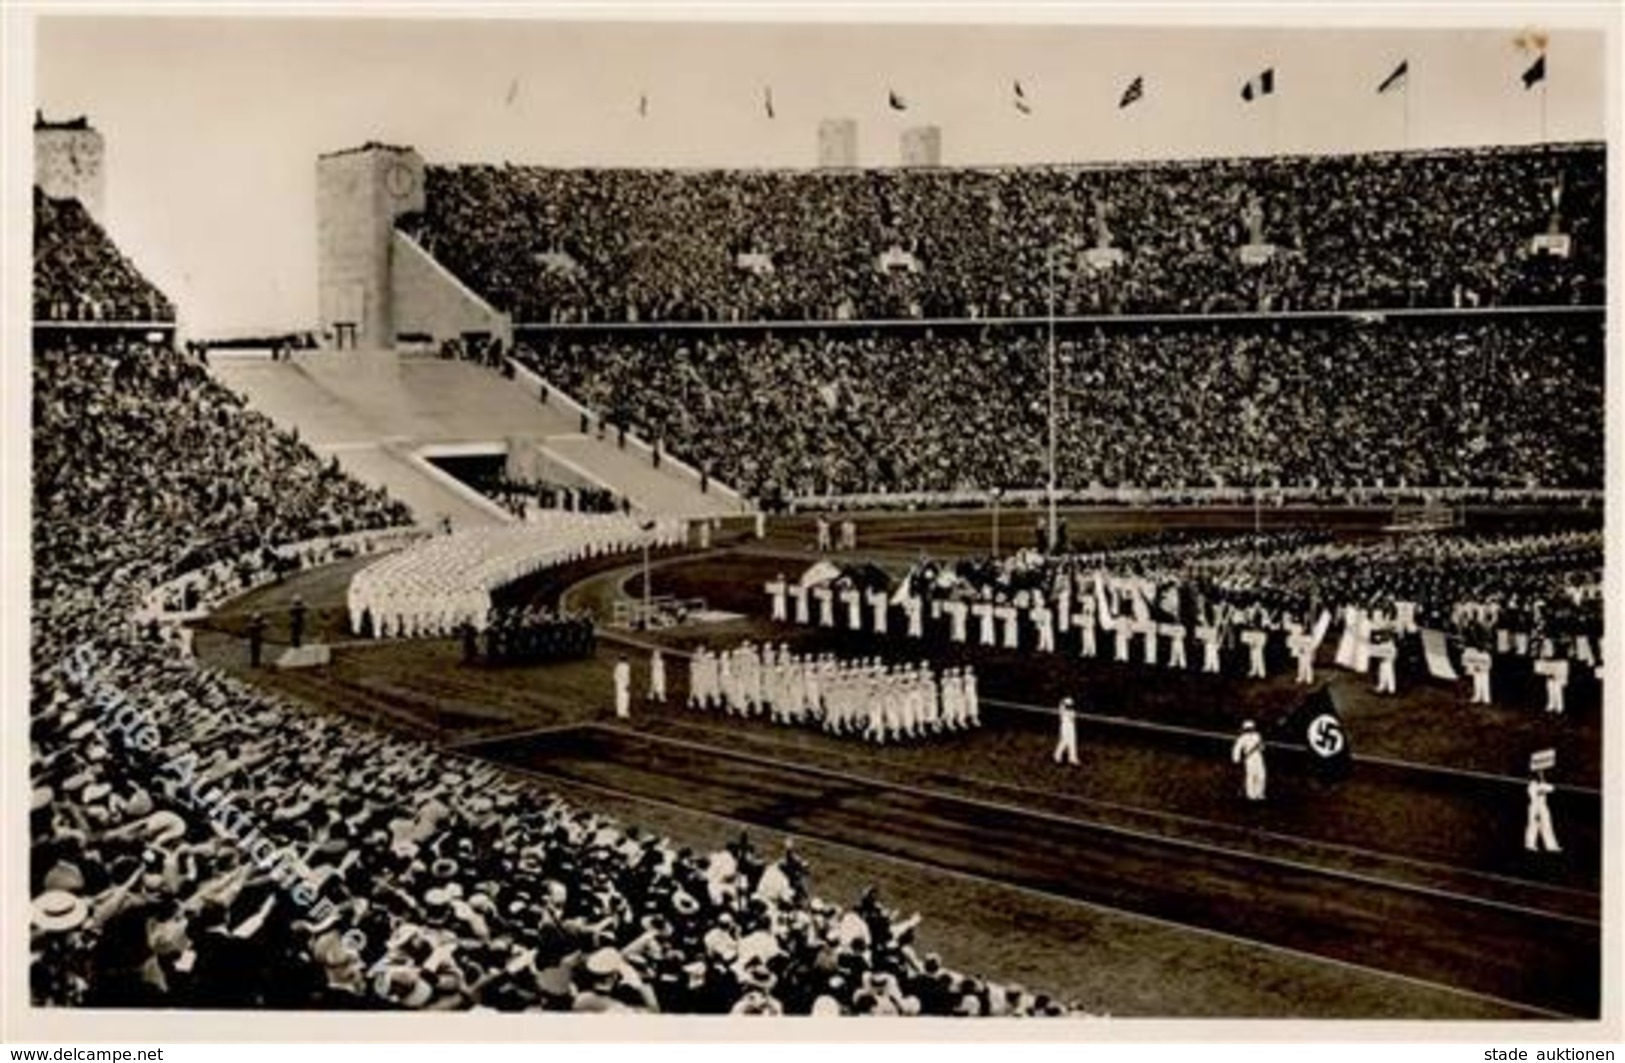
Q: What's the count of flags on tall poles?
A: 9